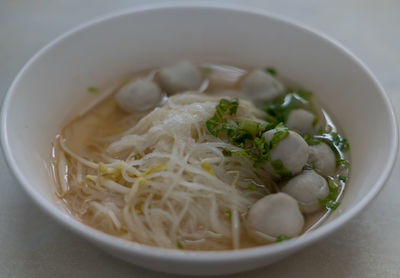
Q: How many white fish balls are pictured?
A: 8